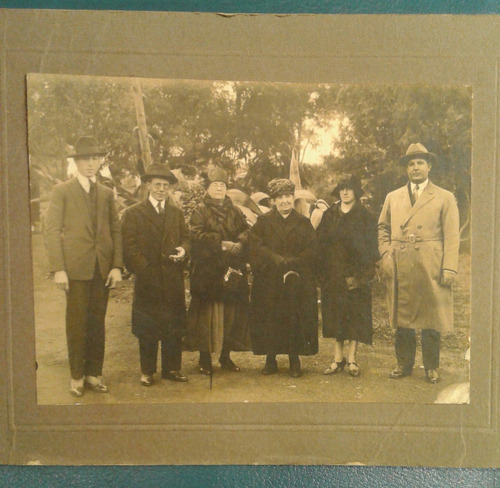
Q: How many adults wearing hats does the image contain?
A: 6